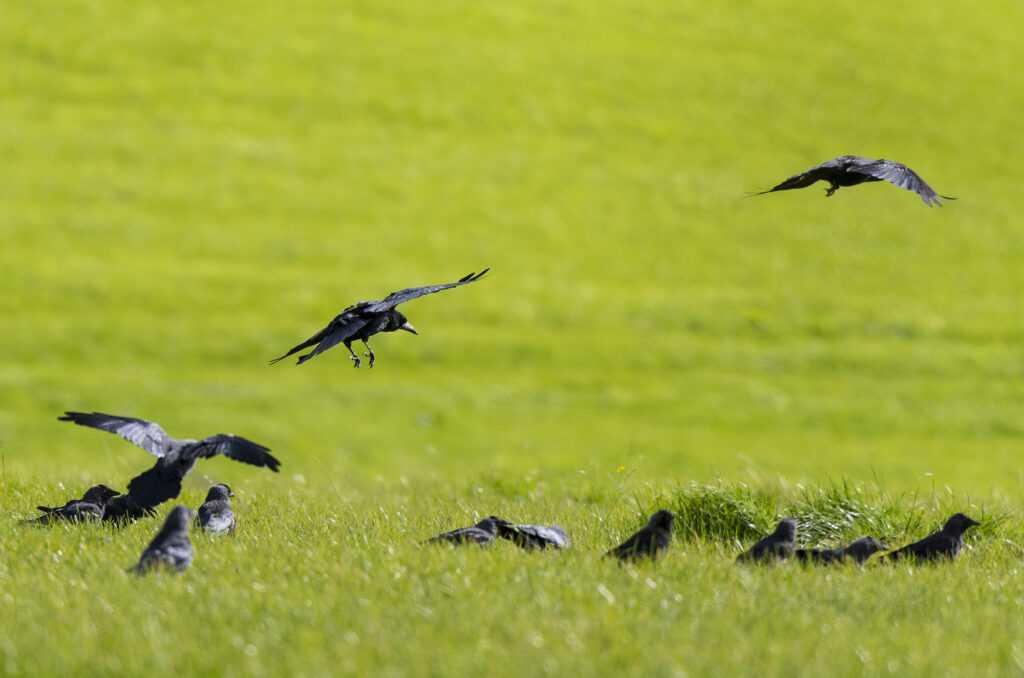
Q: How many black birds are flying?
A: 3